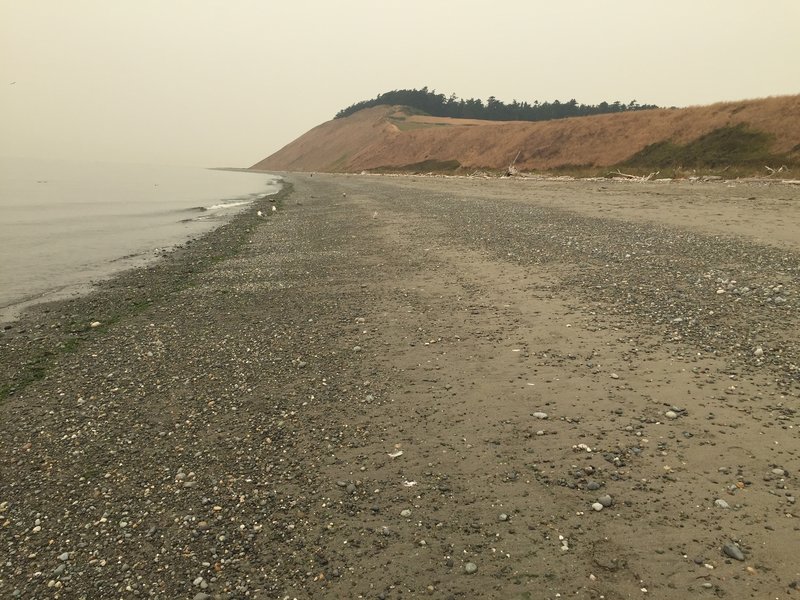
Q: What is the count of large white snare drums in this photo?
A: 0